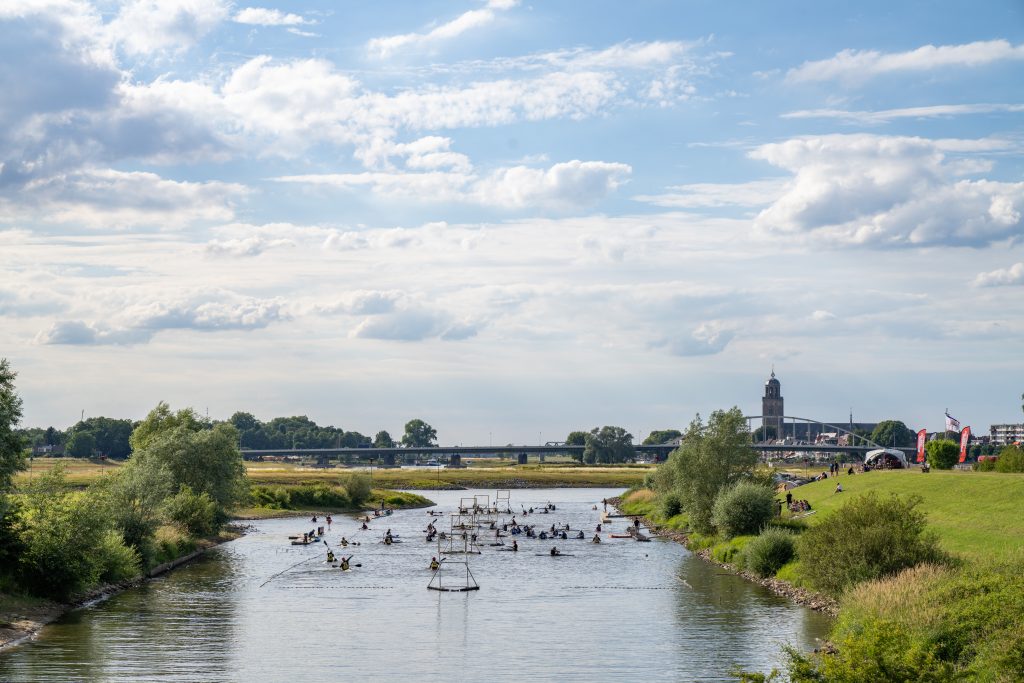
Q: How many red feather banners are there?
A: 2